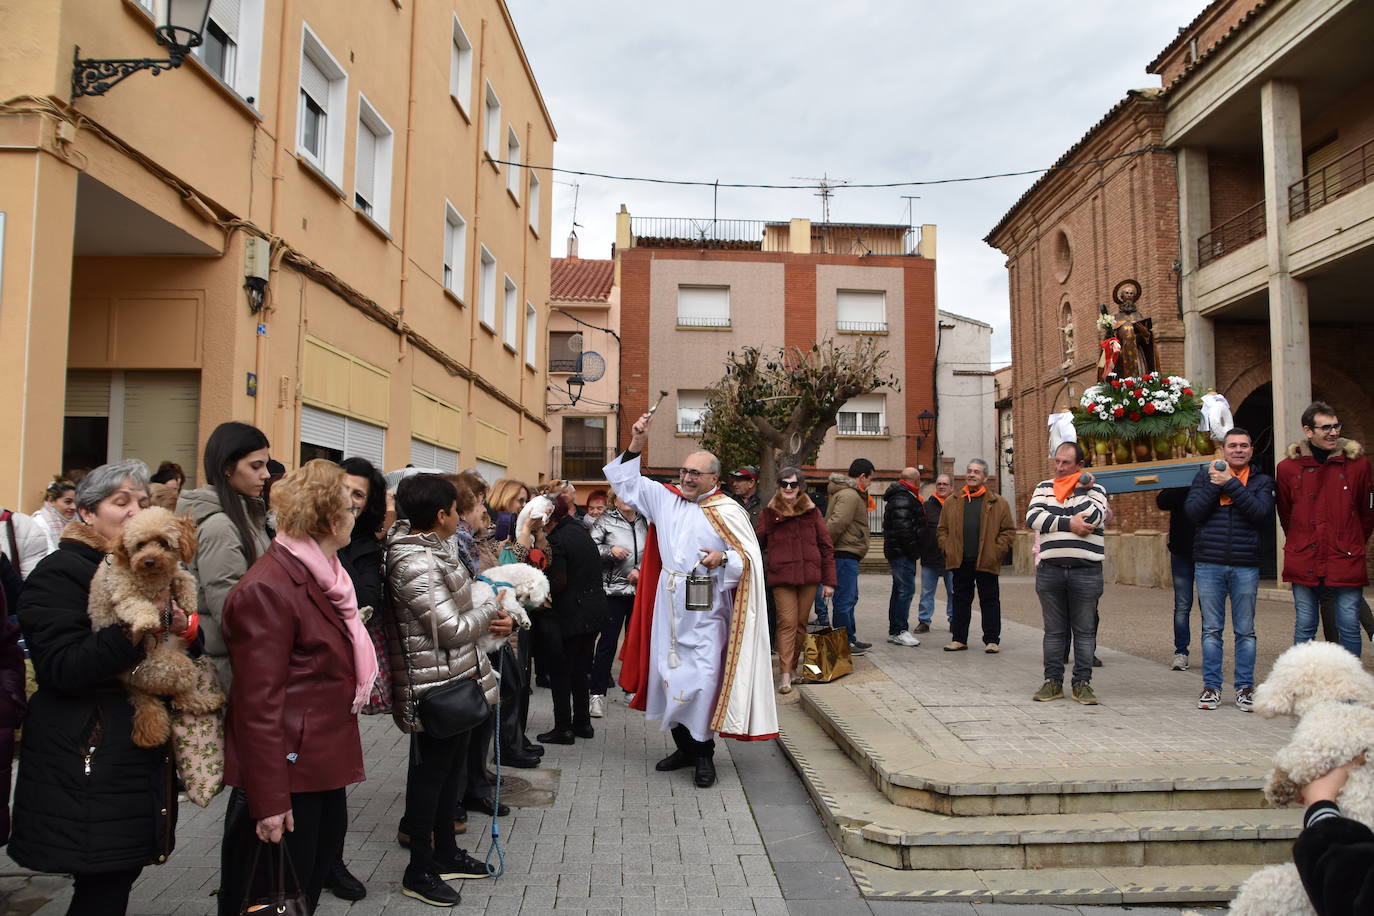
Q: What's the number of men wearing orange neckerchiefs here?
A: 6